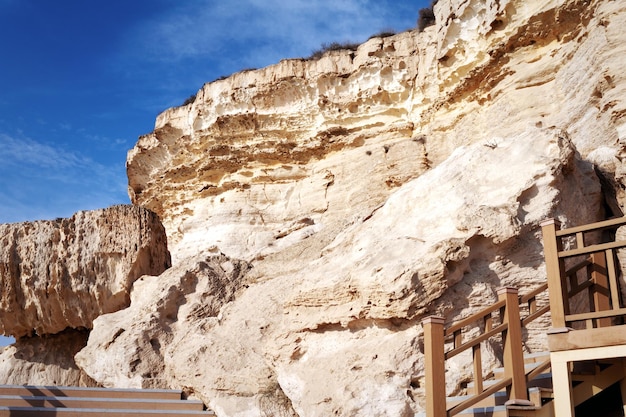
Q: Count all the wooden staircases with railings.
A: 1